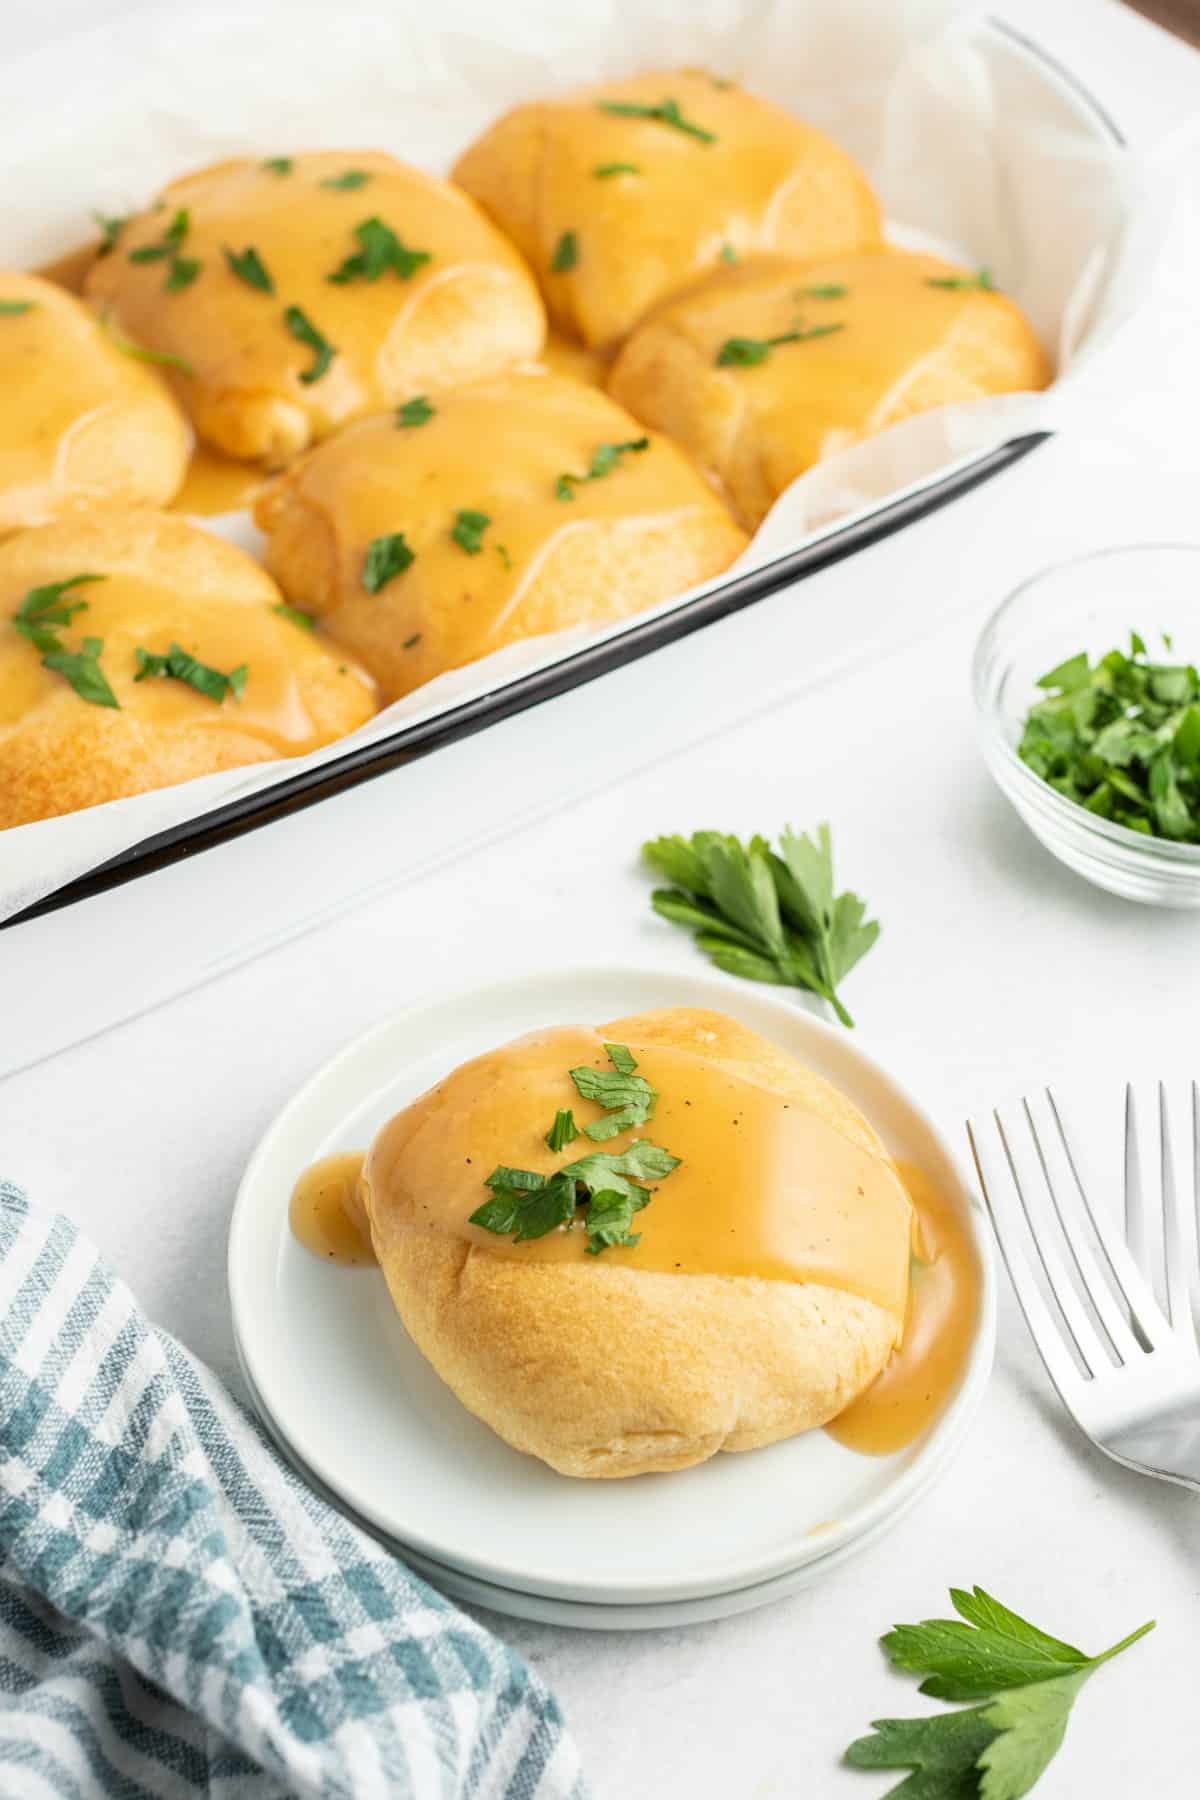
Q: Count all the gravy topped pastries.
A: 7